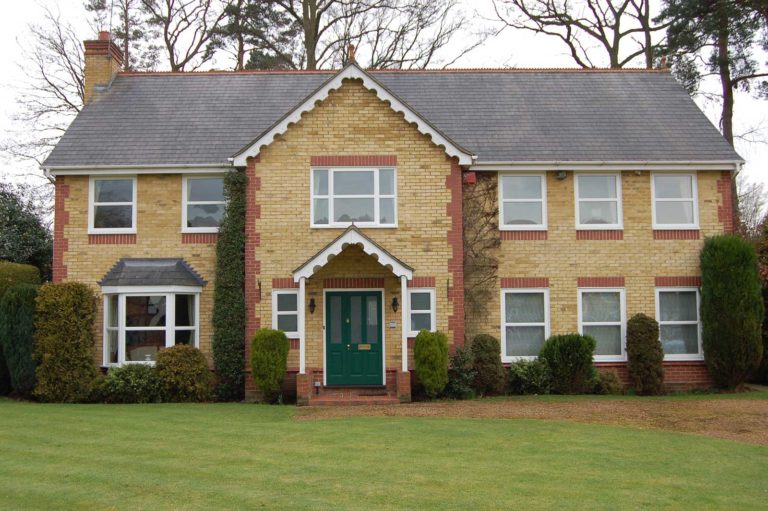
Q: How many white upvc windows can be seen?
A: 12